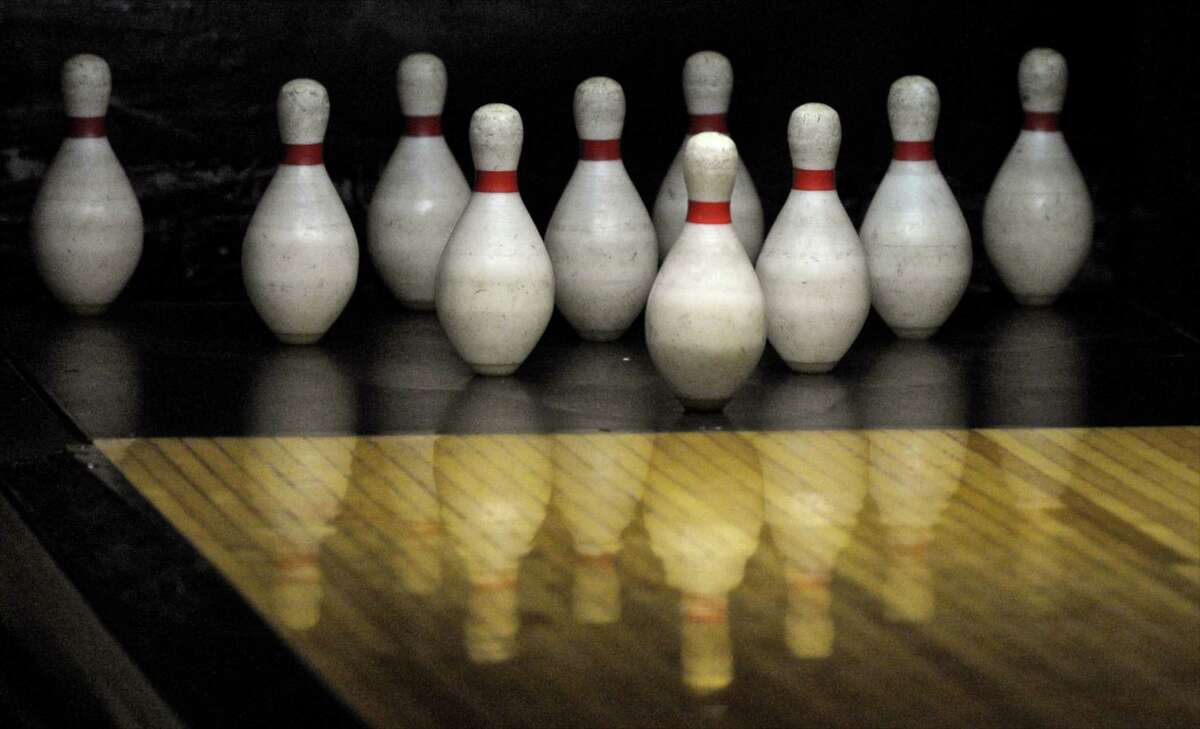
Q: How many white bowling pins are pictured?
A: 10